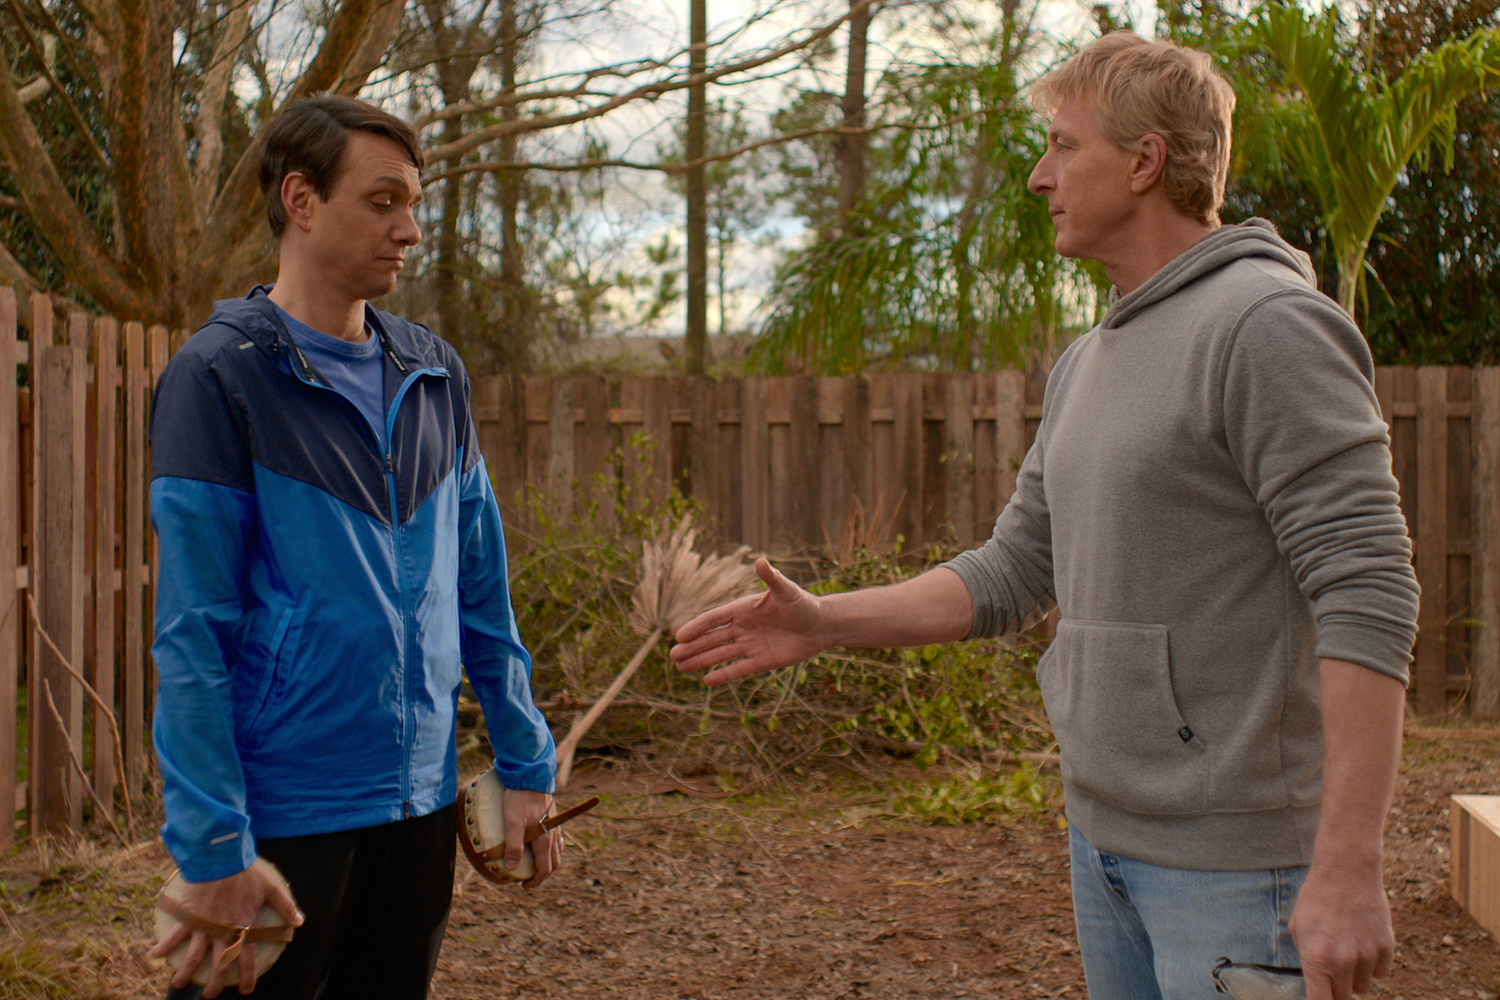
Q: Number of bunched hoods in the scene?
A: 2